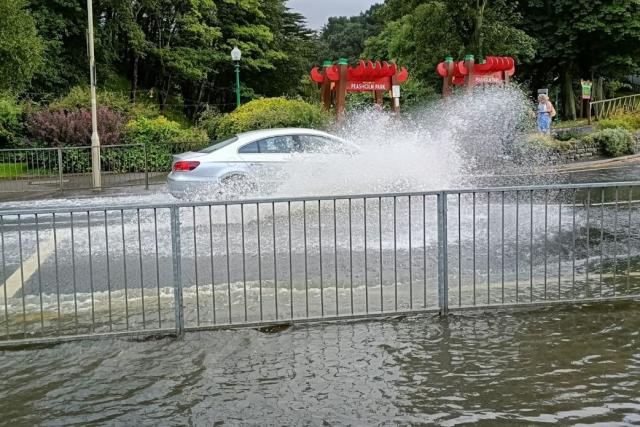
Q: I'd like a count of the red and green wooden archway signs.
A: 2